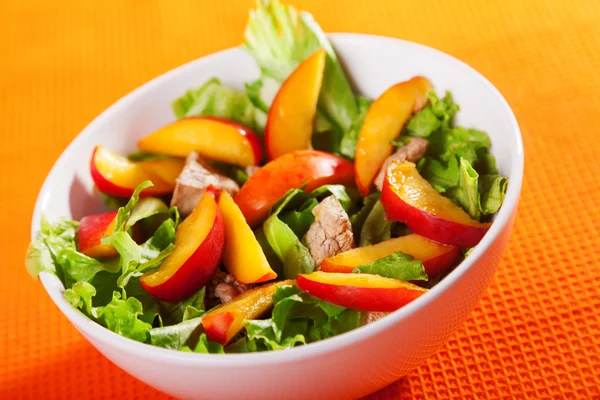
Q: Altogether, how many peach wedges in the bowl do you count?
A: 12